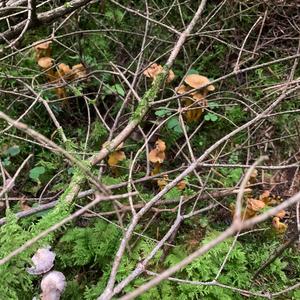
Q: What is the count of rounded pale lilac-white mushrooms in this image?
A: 2